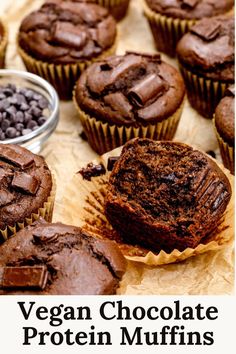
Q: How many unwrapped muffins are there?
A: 1